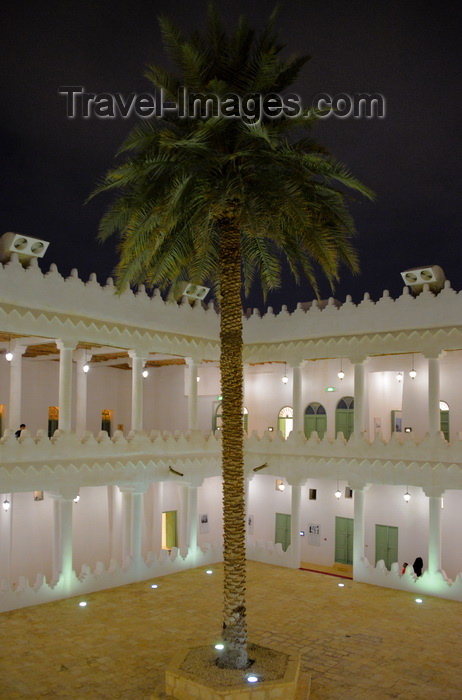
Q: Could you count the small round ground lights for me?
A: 7